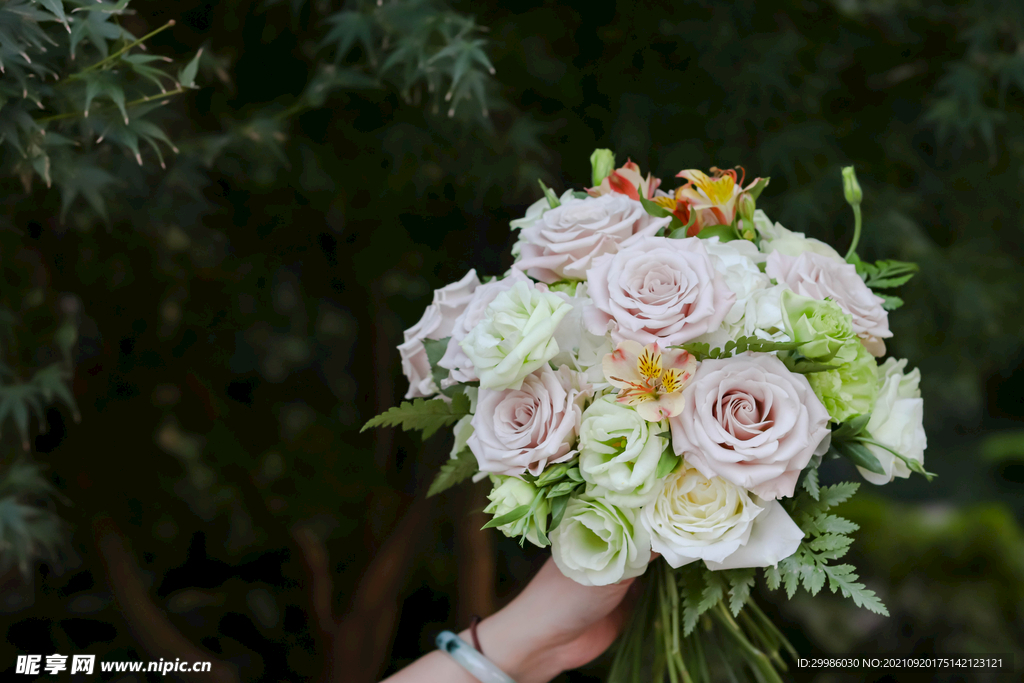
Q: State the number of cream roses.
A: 1